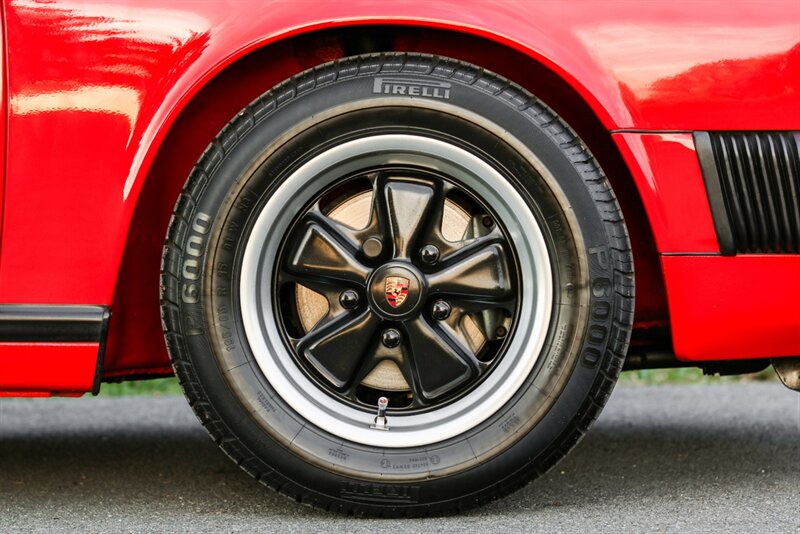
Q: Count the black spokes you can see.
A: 5